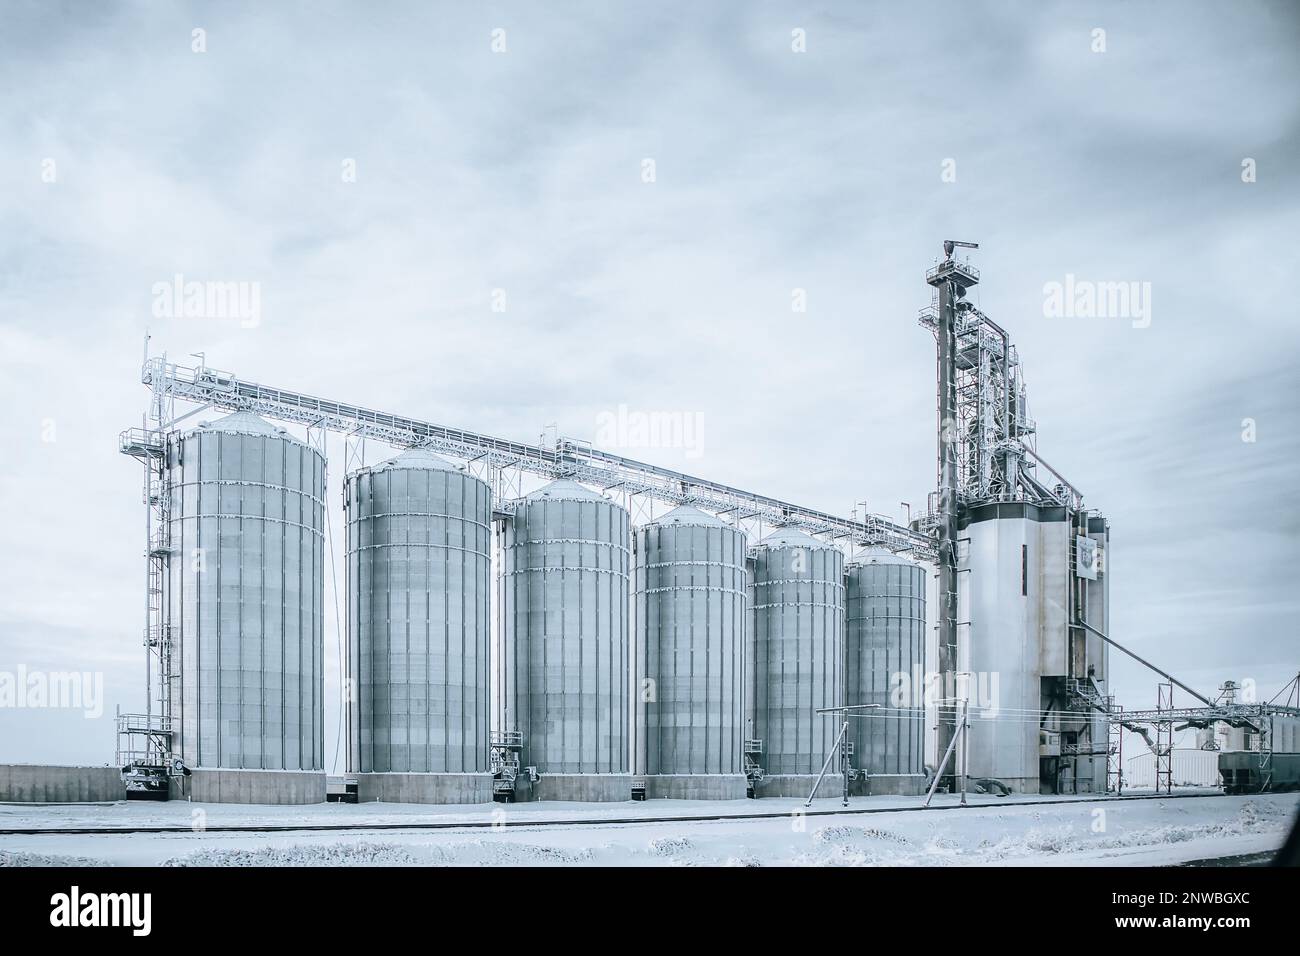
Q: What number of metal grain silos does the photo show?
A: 6